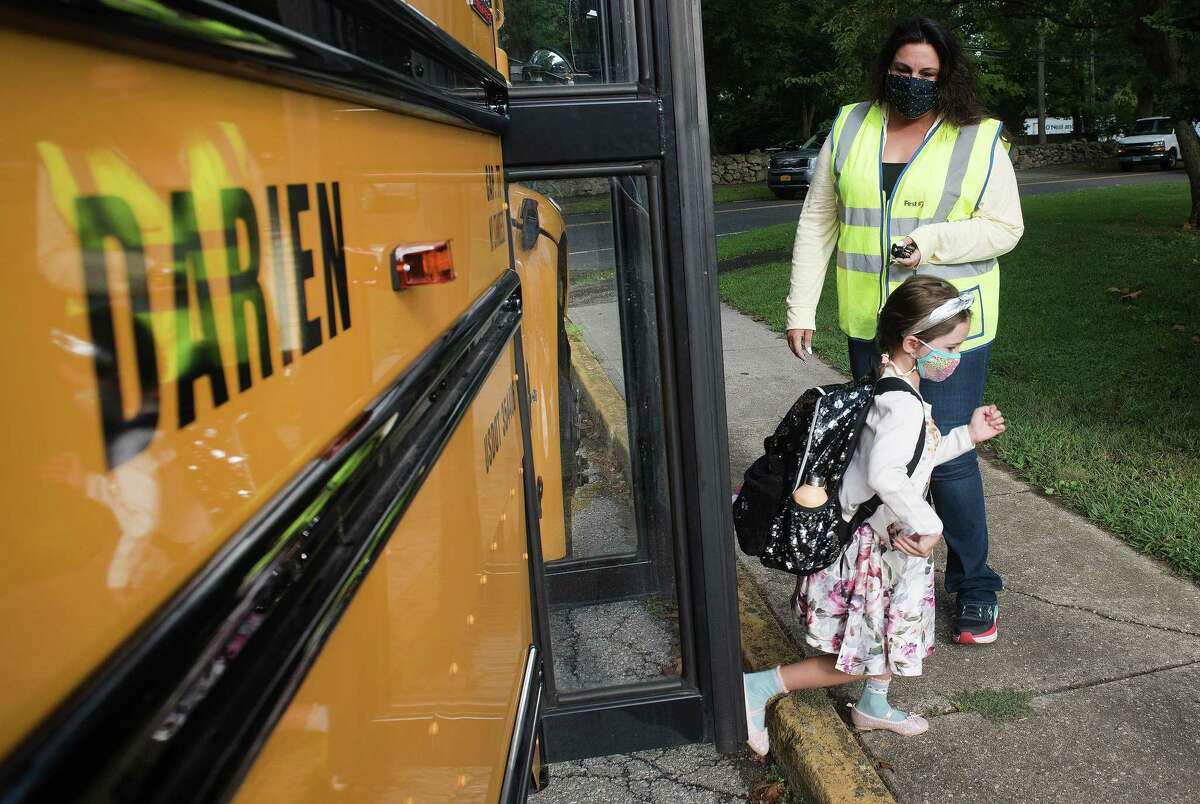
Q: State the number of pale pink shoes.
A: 2